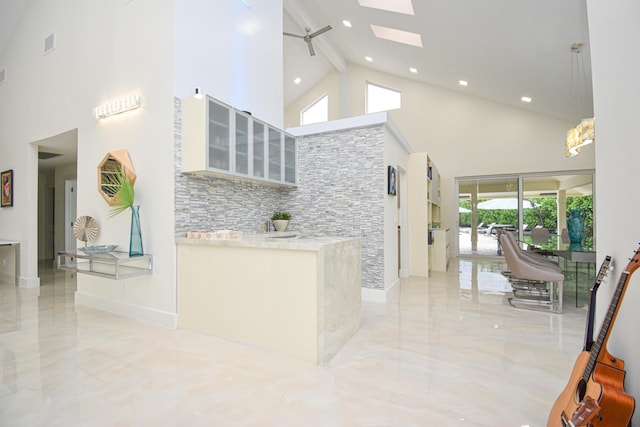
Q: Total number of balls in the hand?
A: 0